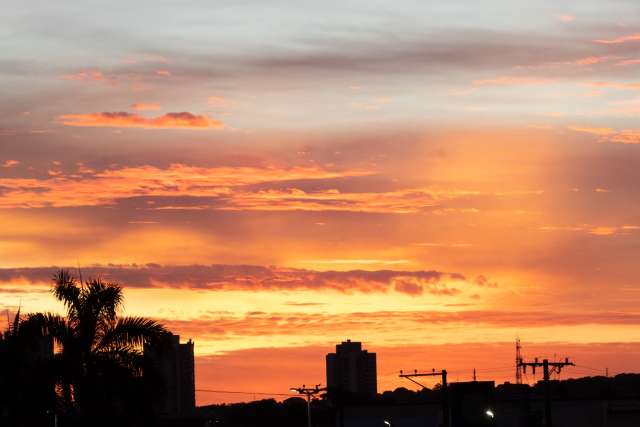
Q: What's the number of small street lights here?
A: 2